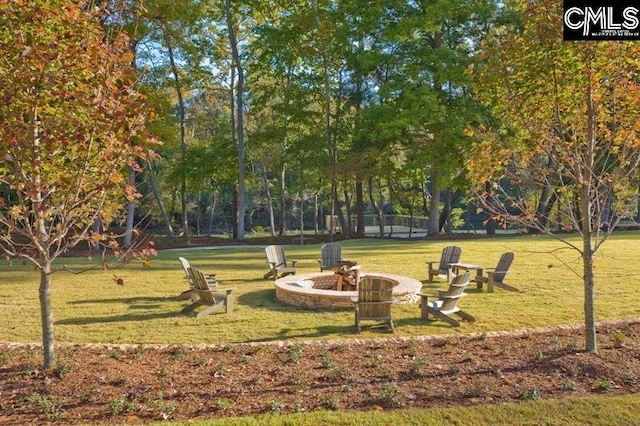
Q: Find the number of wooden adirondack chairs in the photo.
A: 8